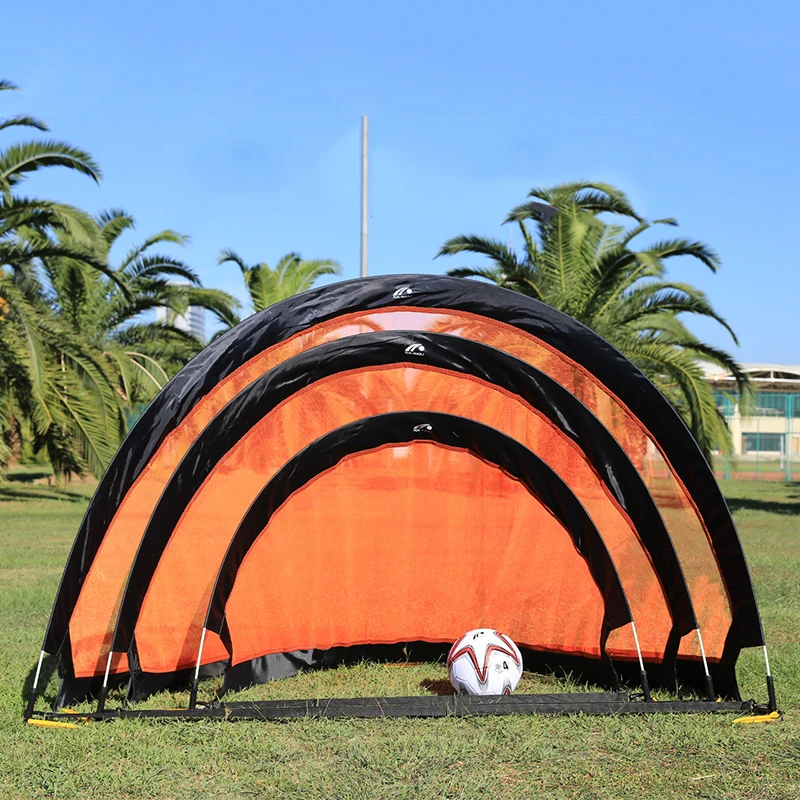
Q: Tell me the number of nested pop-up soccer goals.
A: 3